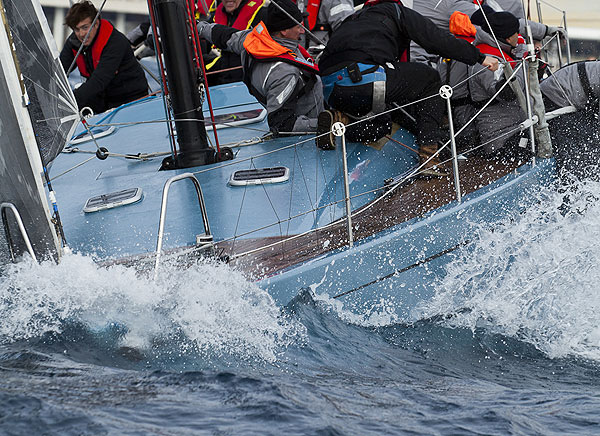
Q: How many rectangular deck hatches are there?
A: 4